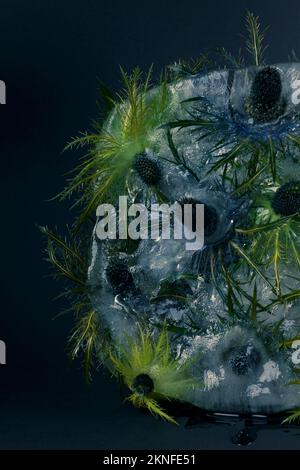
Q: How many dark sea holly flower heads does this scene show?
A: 7